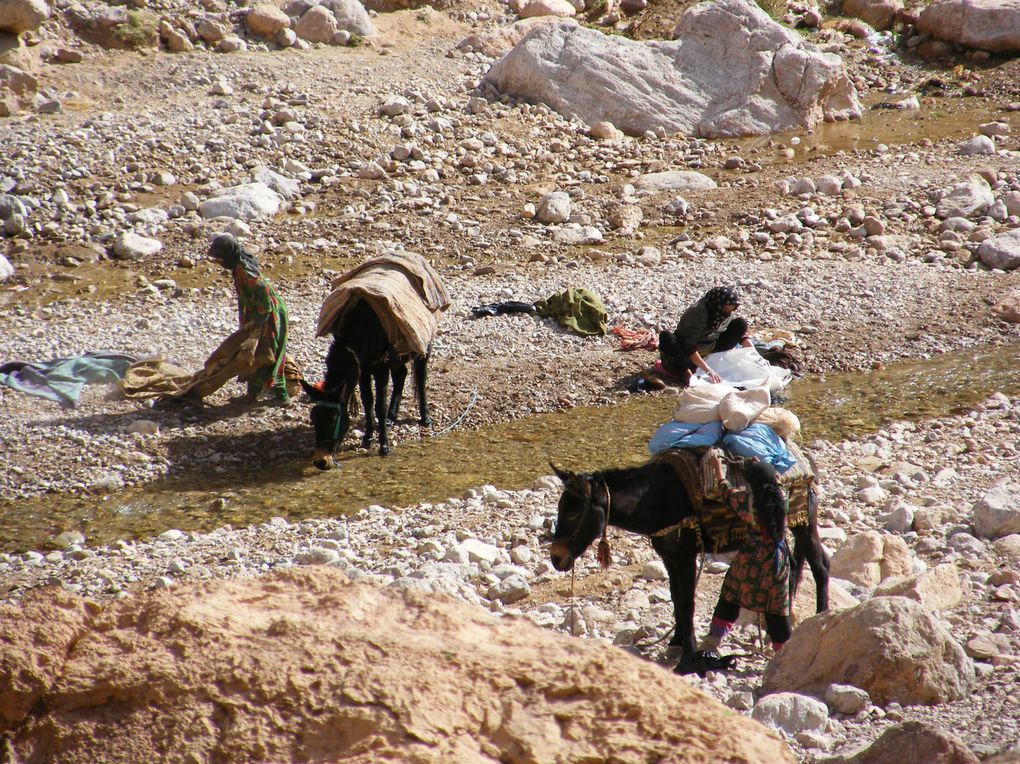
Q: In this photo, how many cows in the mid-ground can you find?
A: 0